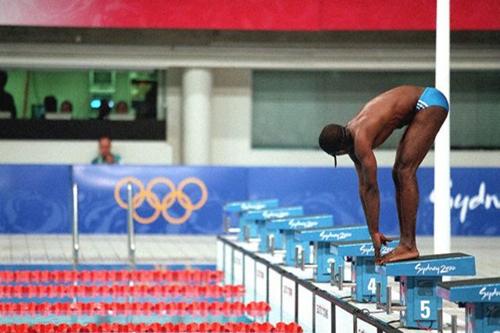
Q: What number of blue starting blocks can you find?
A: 7